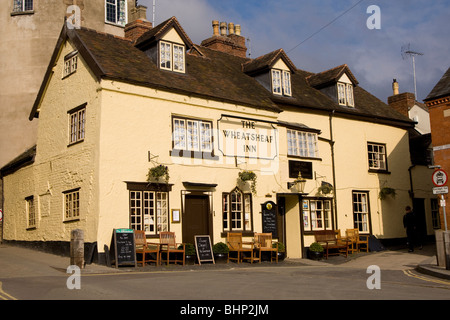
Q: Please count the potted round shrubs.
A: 4